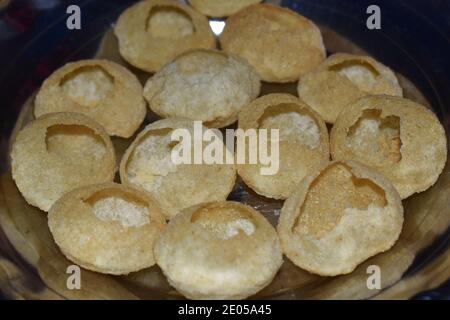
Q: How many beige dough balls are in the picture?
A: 13